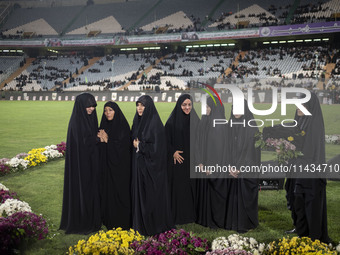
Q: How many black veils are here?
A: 7